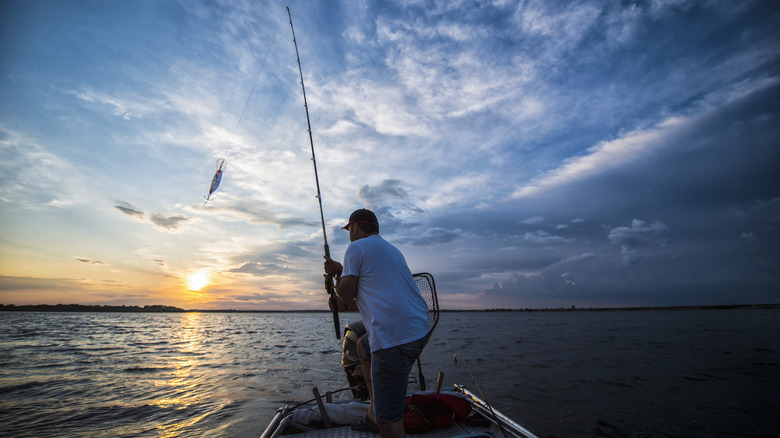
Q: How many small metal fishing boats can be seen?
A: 1